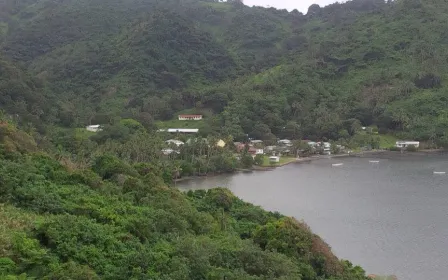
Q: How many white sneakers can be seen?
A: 0